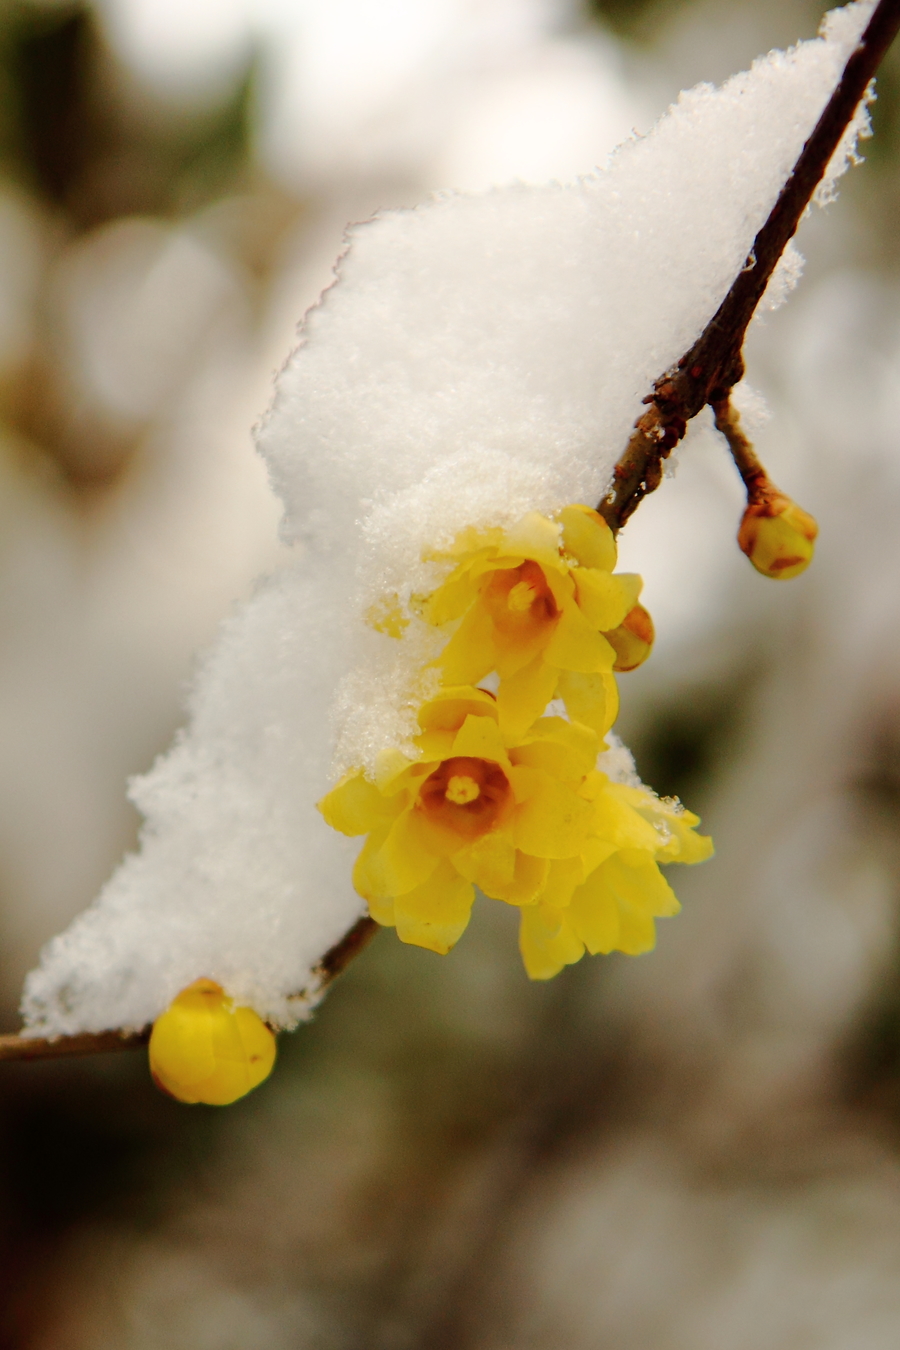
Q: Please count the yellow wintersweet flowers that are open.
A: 3